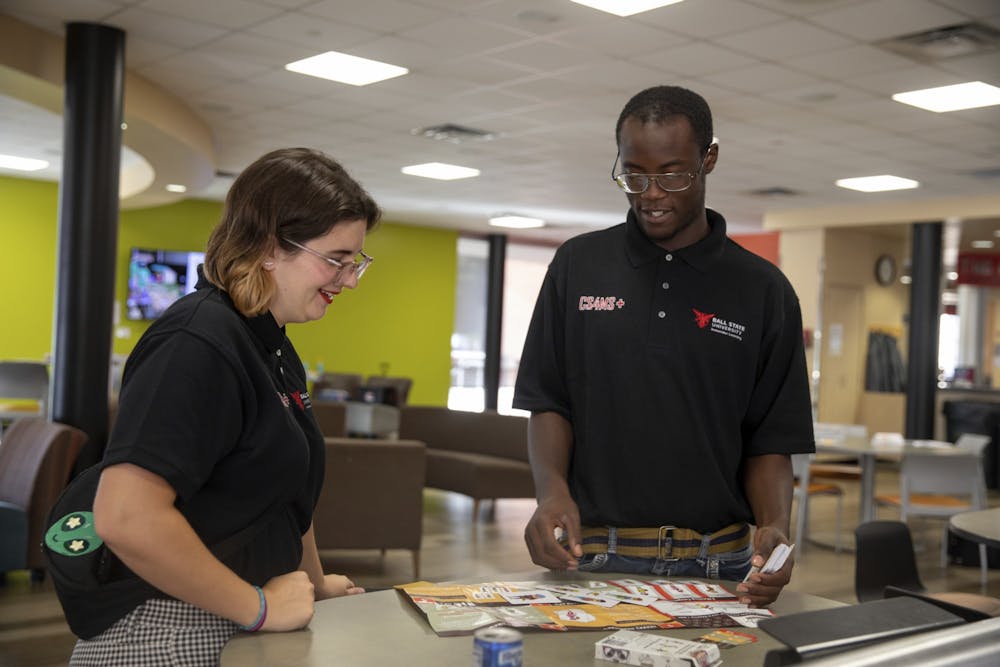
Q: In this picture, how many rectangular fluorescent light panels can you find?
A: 7